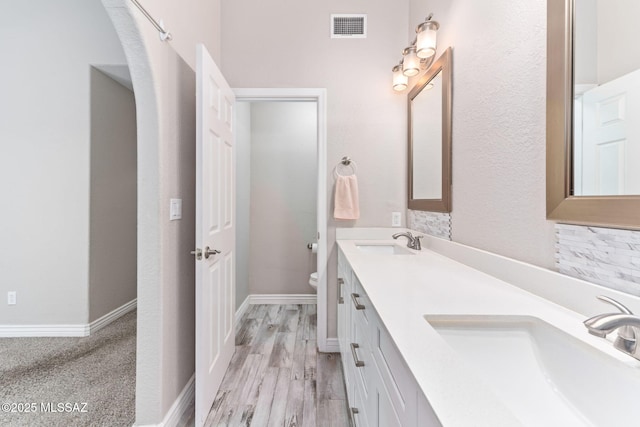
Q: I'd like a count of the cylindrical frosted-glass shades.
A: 3